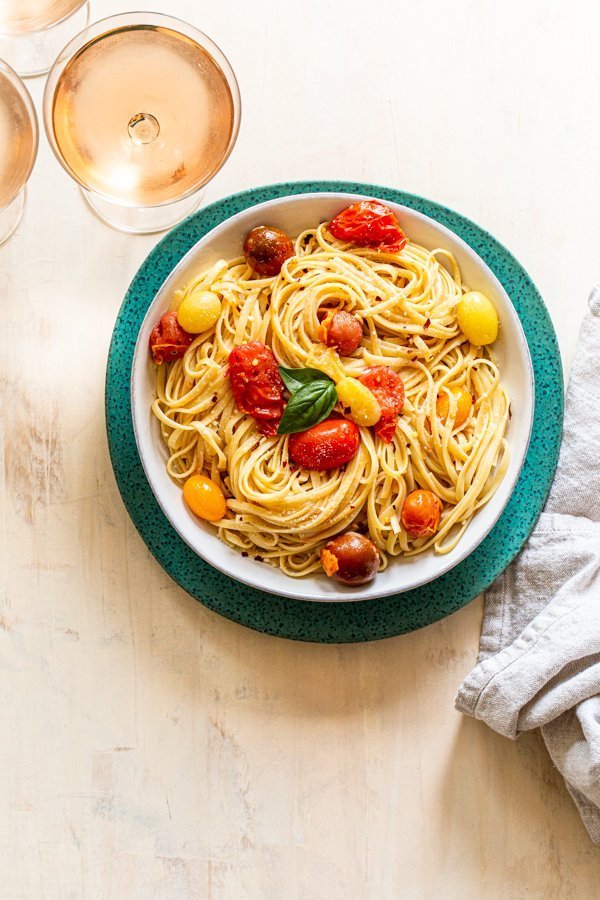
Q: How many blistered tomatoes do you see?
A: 14